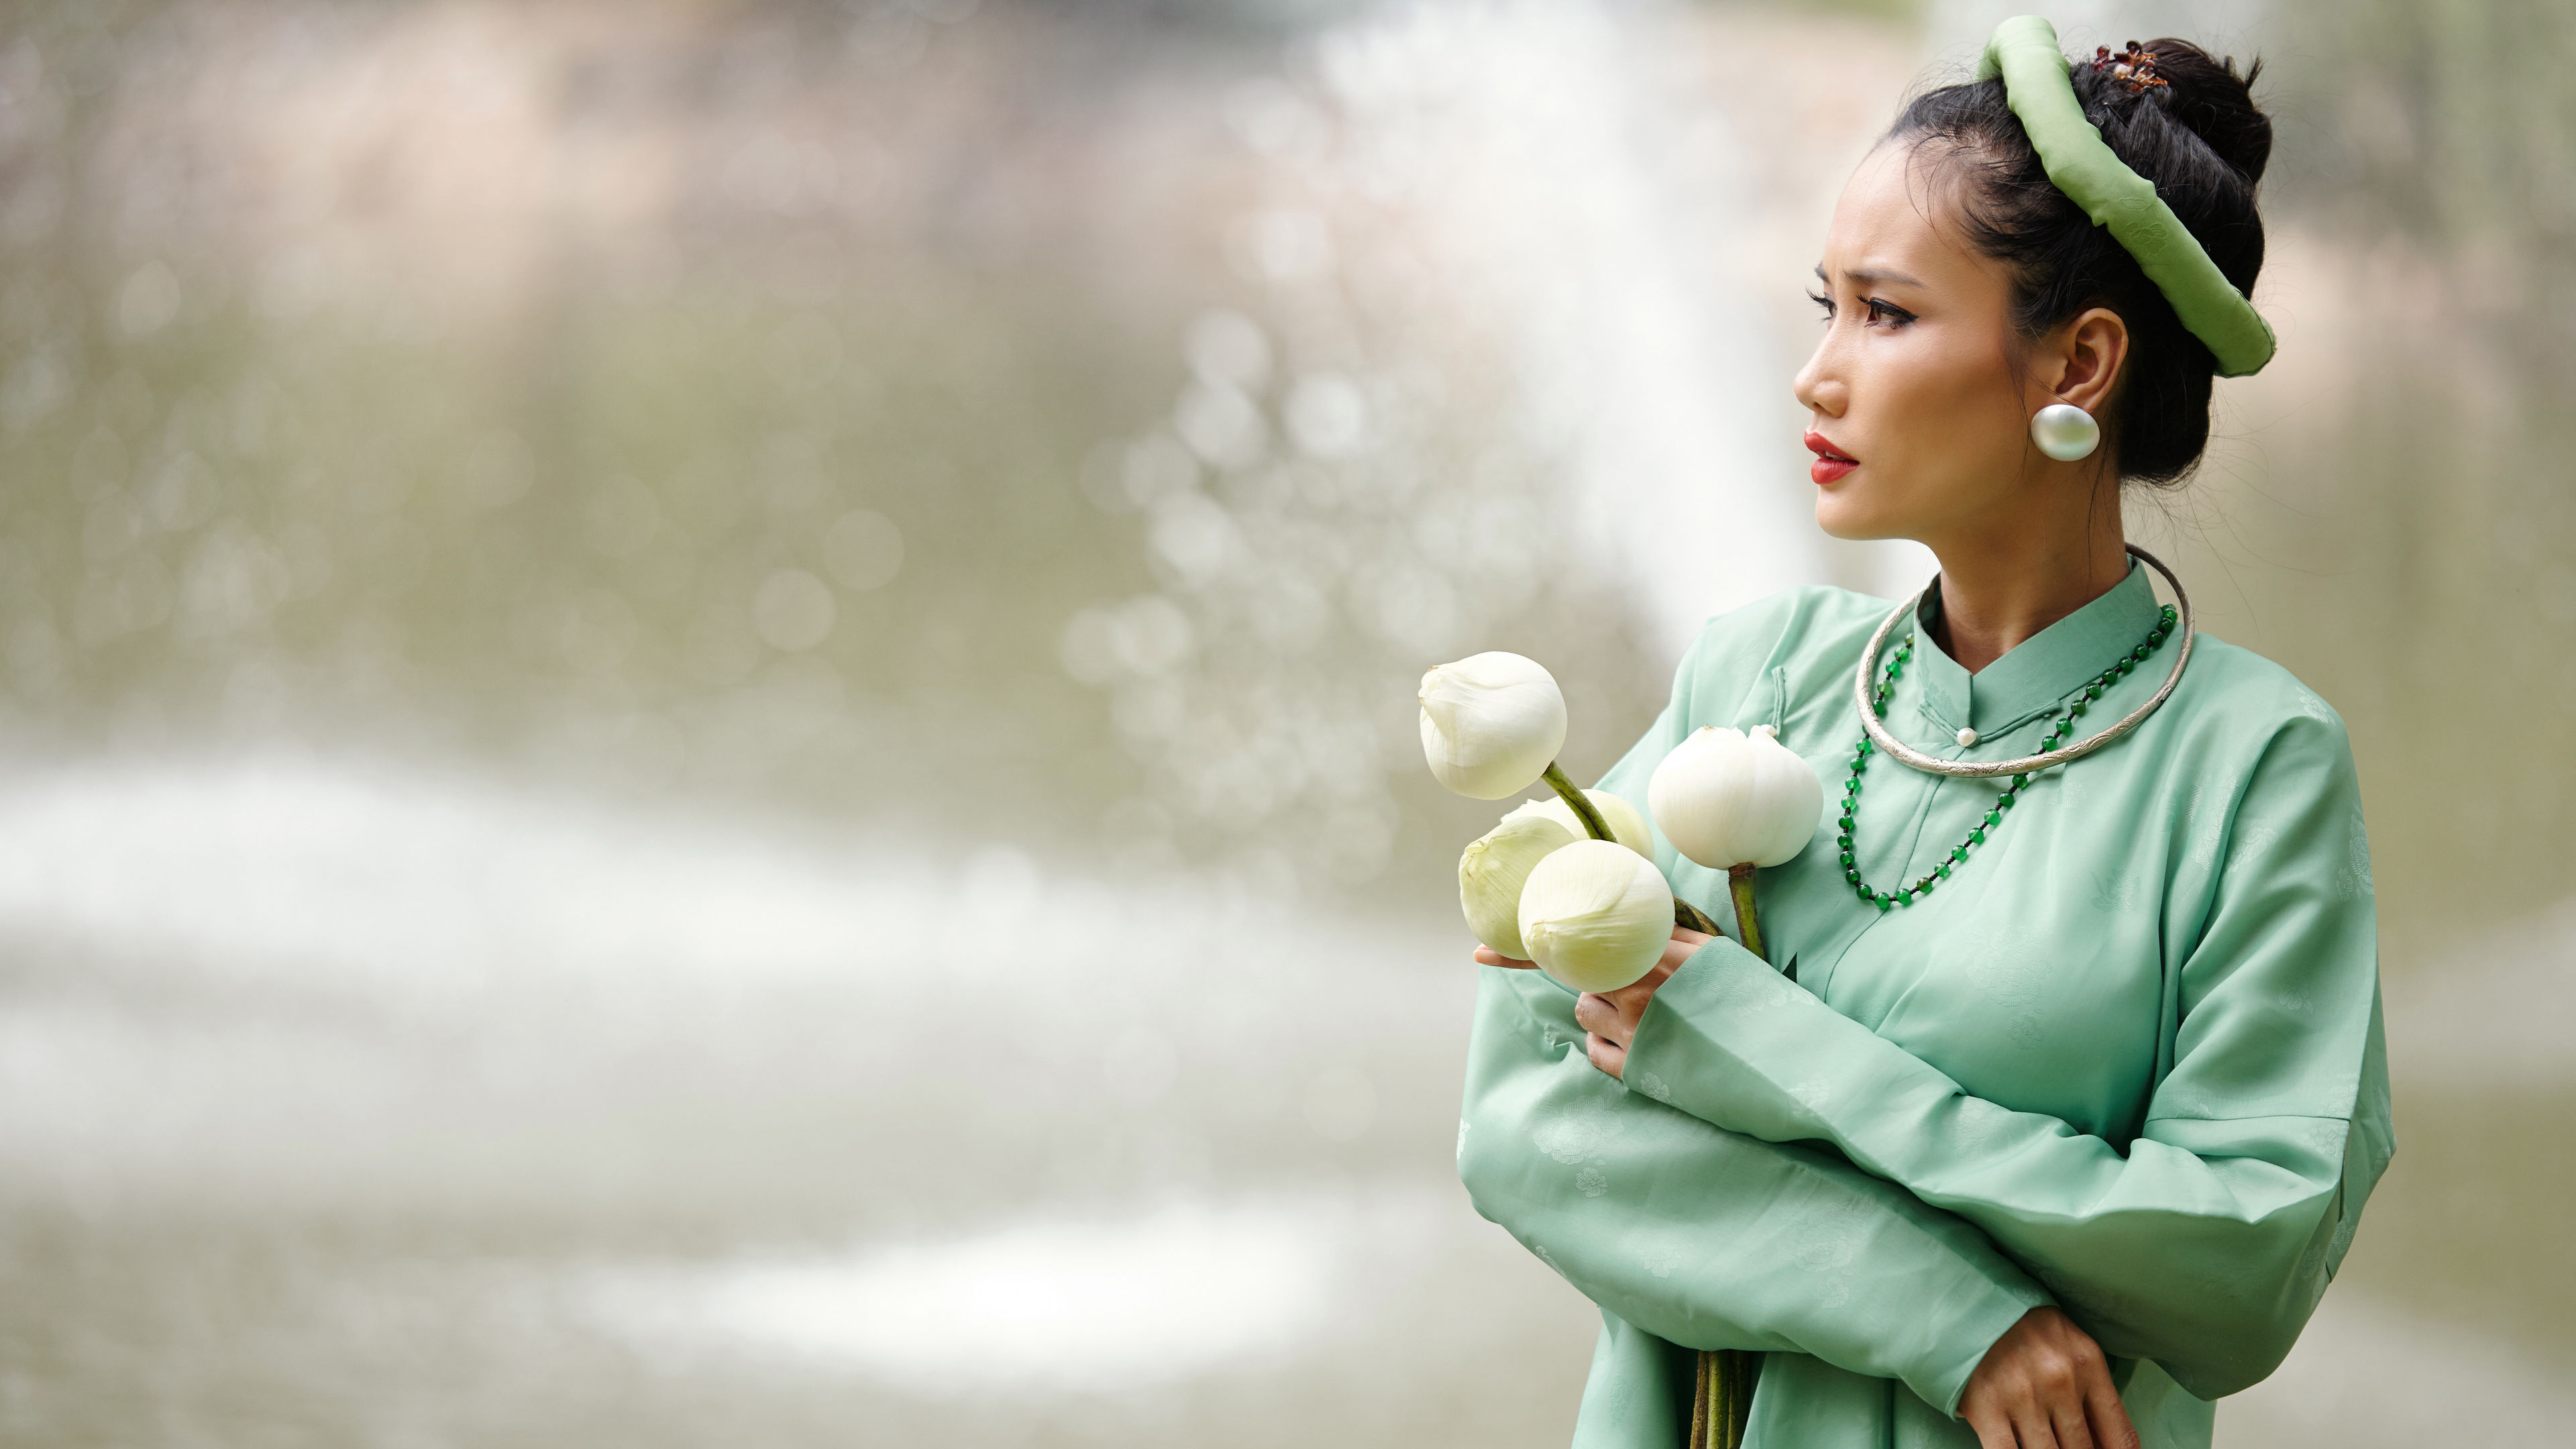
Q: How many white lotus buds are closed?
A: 5